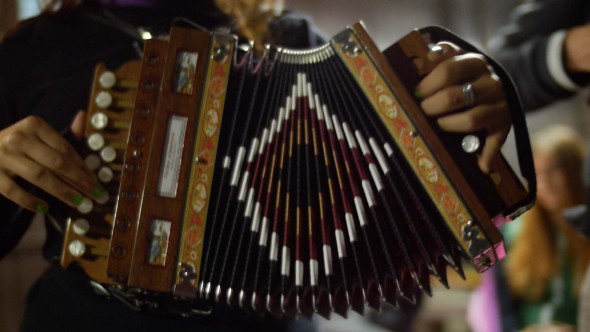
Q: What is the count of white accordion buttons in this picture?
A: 12